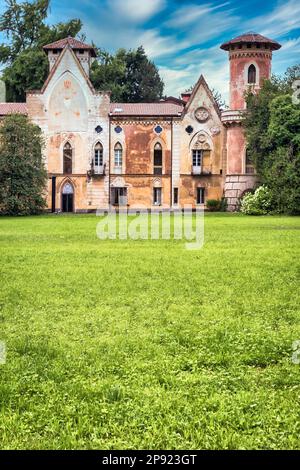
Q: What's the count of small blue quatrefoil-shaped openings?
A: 4